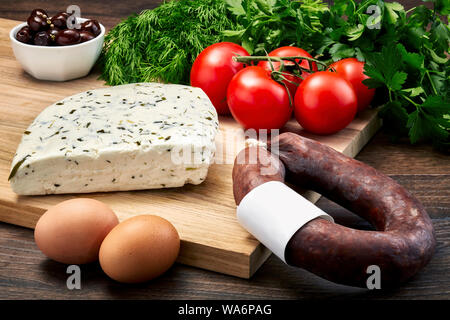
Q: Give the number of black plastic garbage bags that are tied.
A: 0